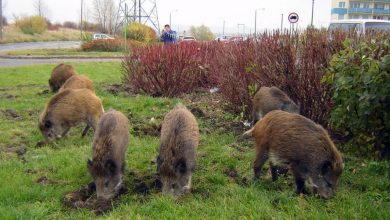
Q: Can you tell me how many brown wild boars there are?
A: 7